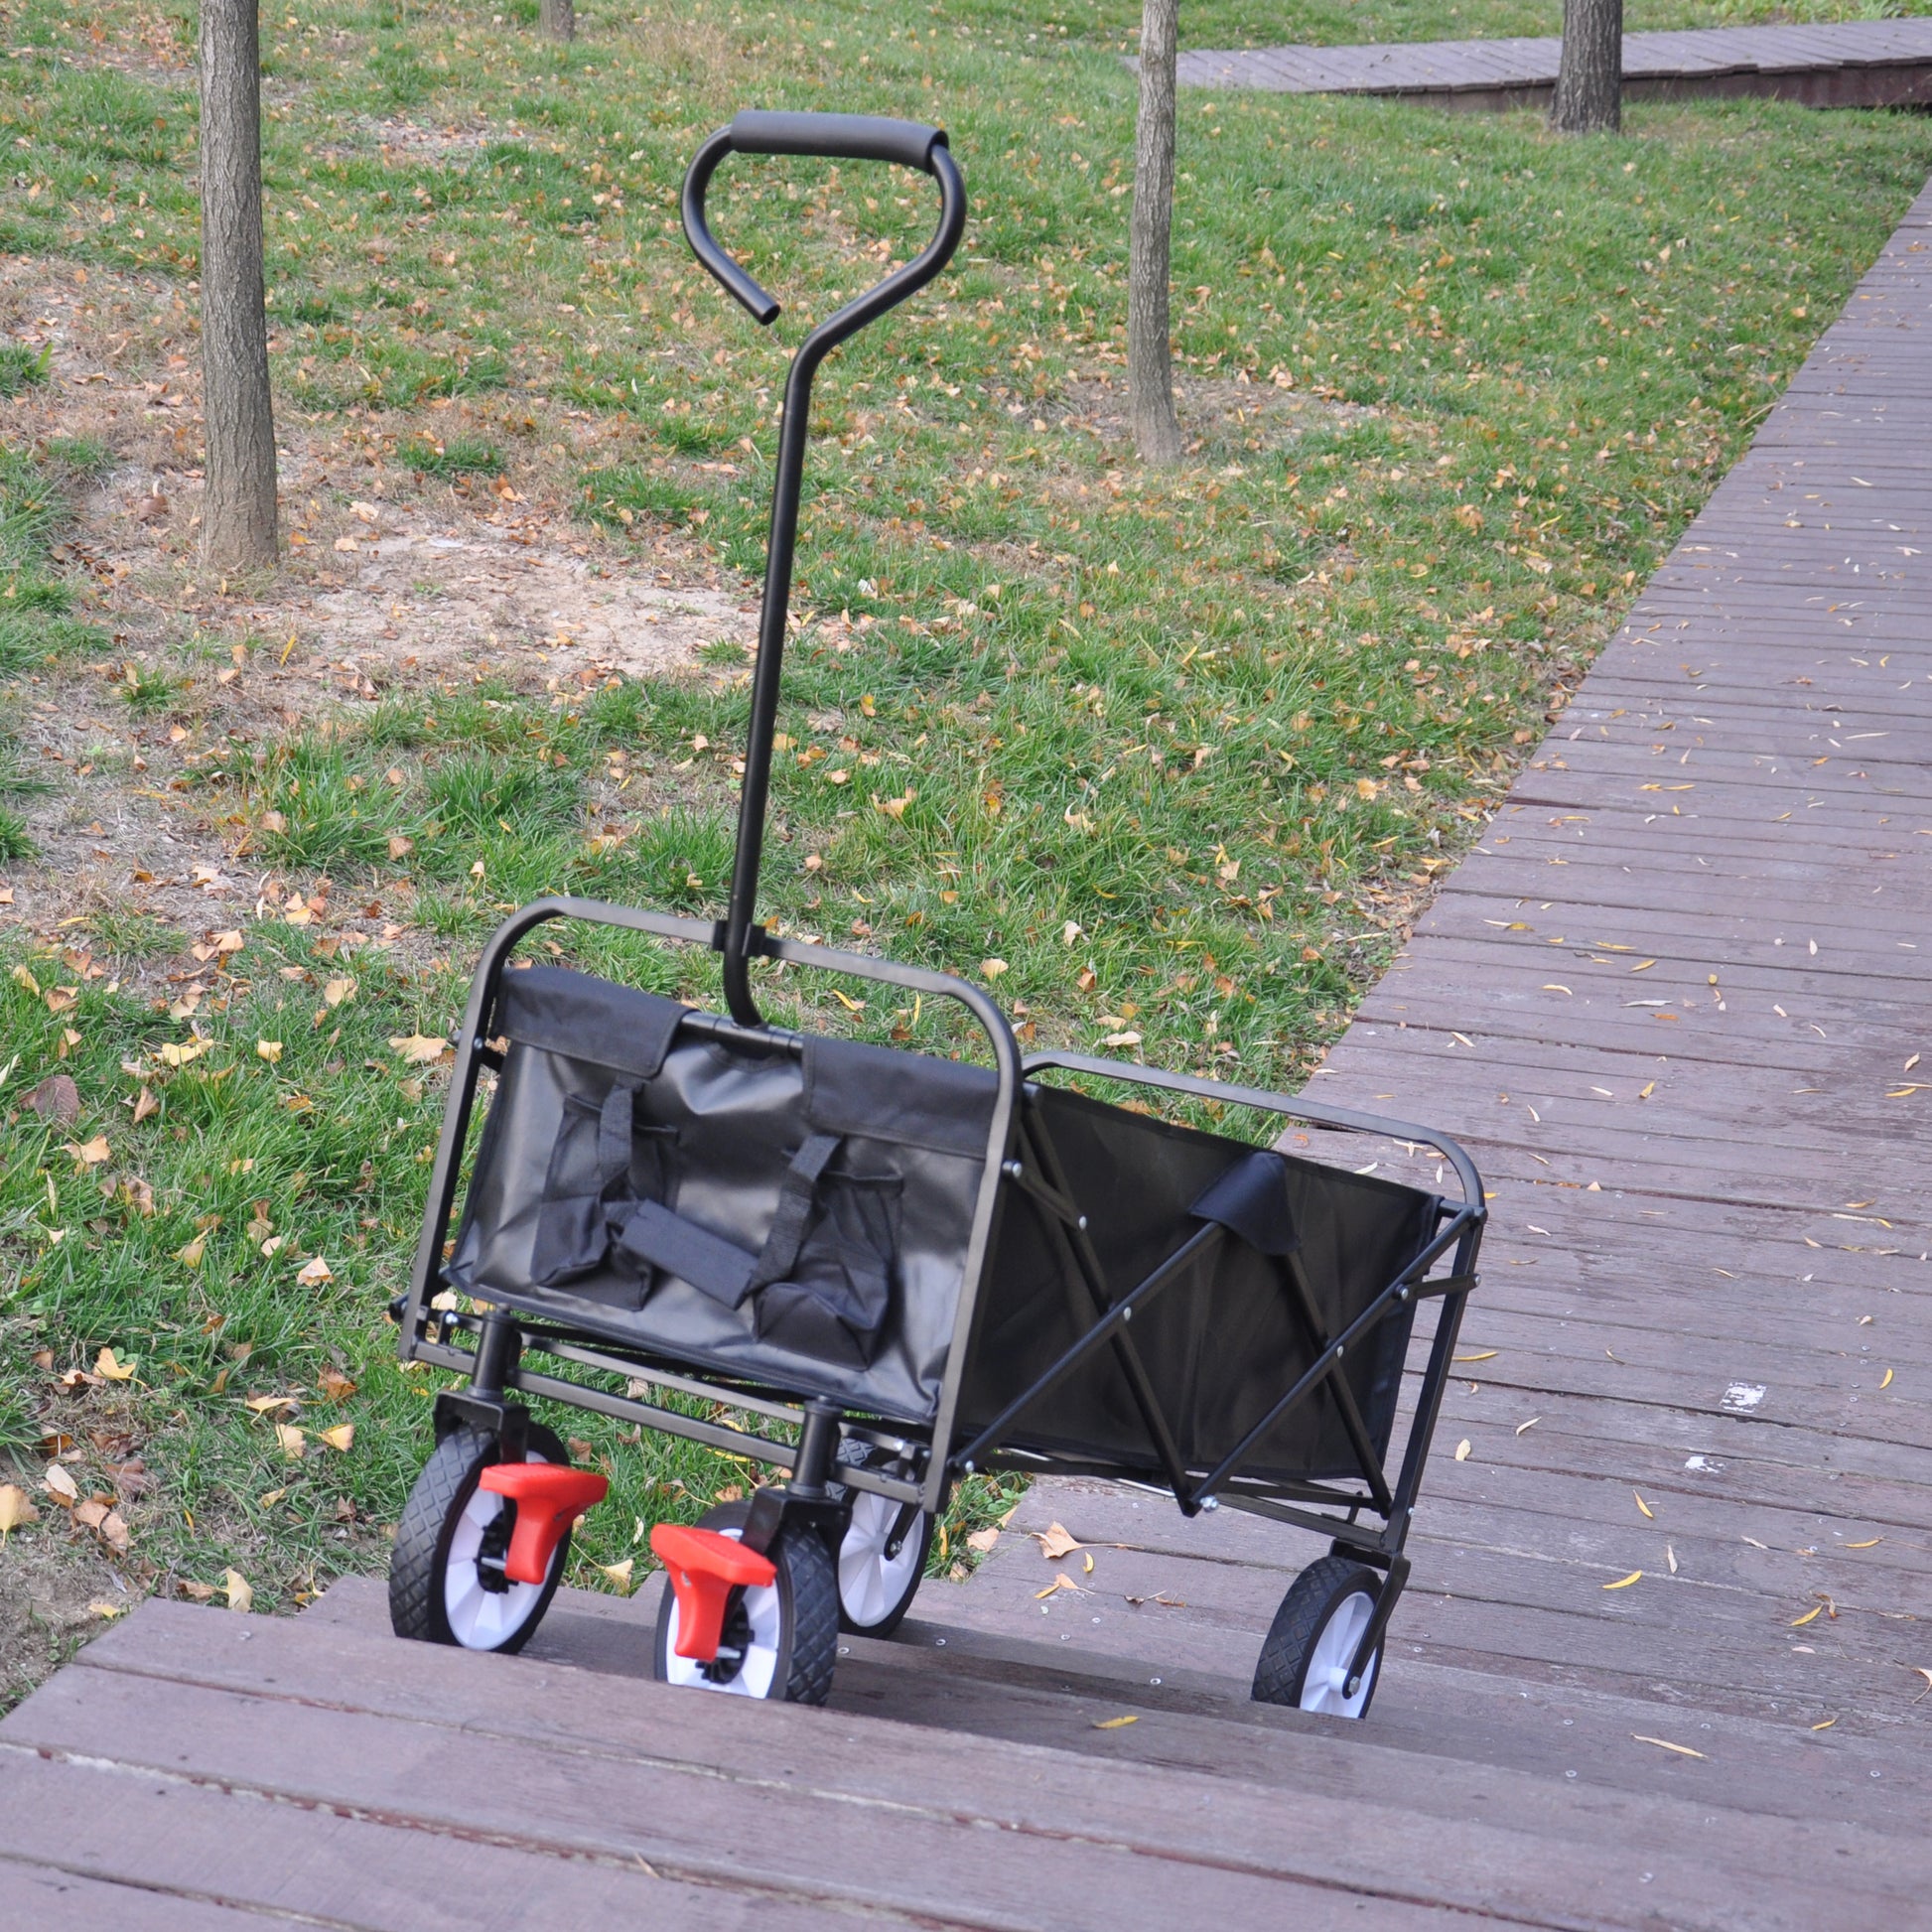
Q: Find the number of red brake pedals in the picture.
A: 2